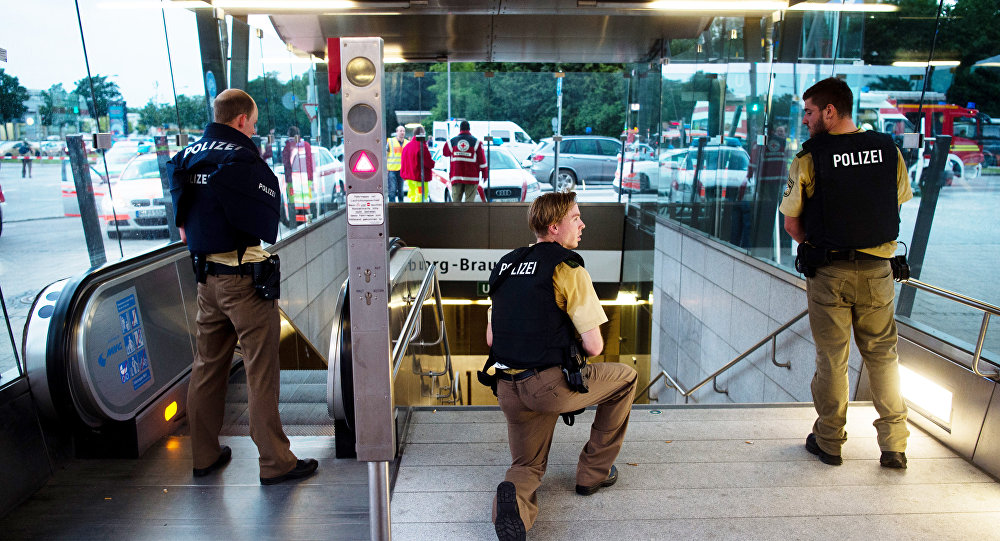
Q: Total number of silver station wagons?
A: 1